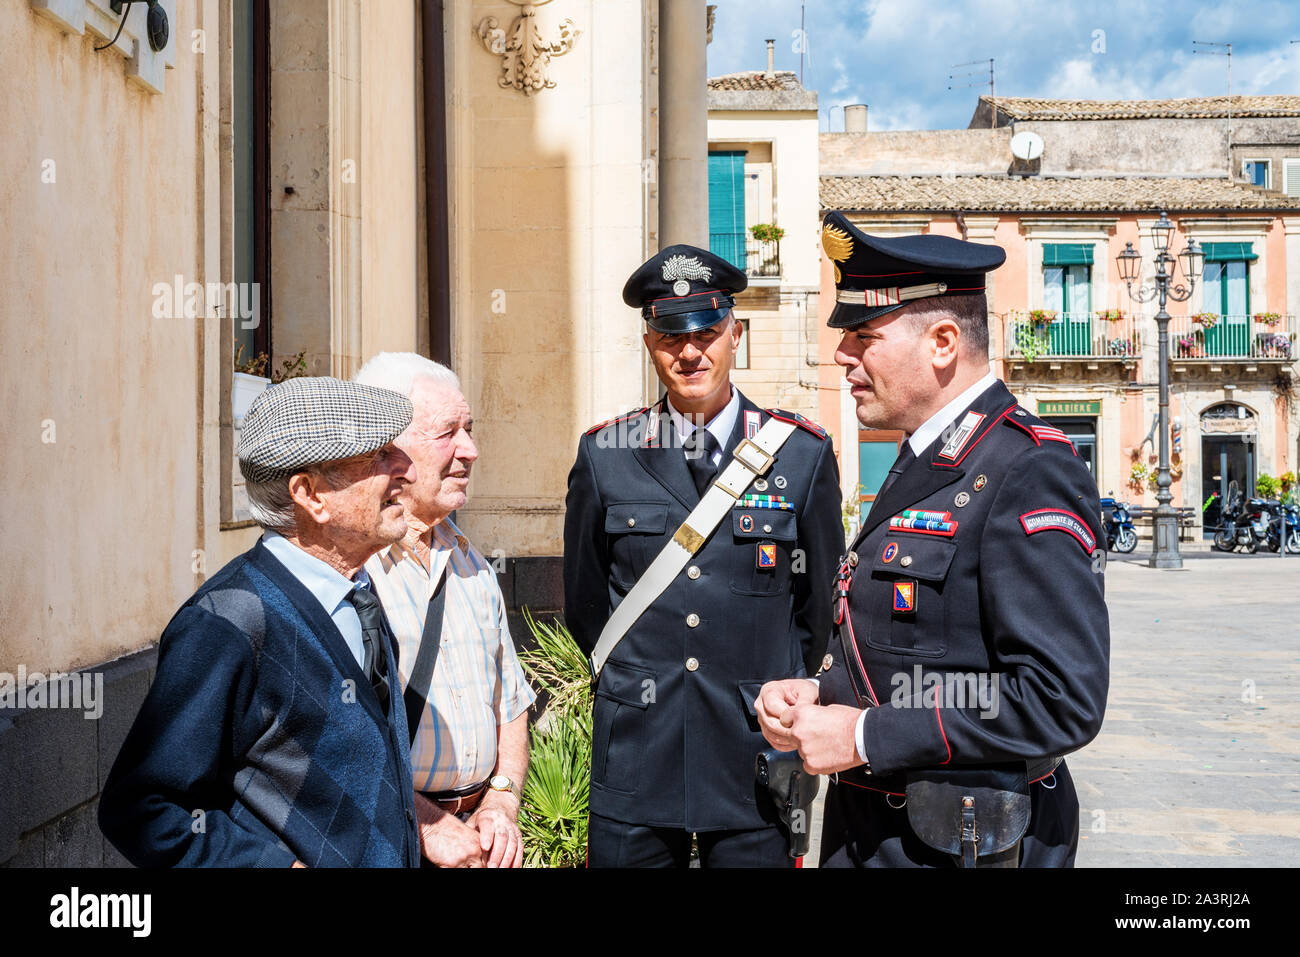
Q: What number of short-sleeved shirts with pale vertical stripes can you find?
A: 1